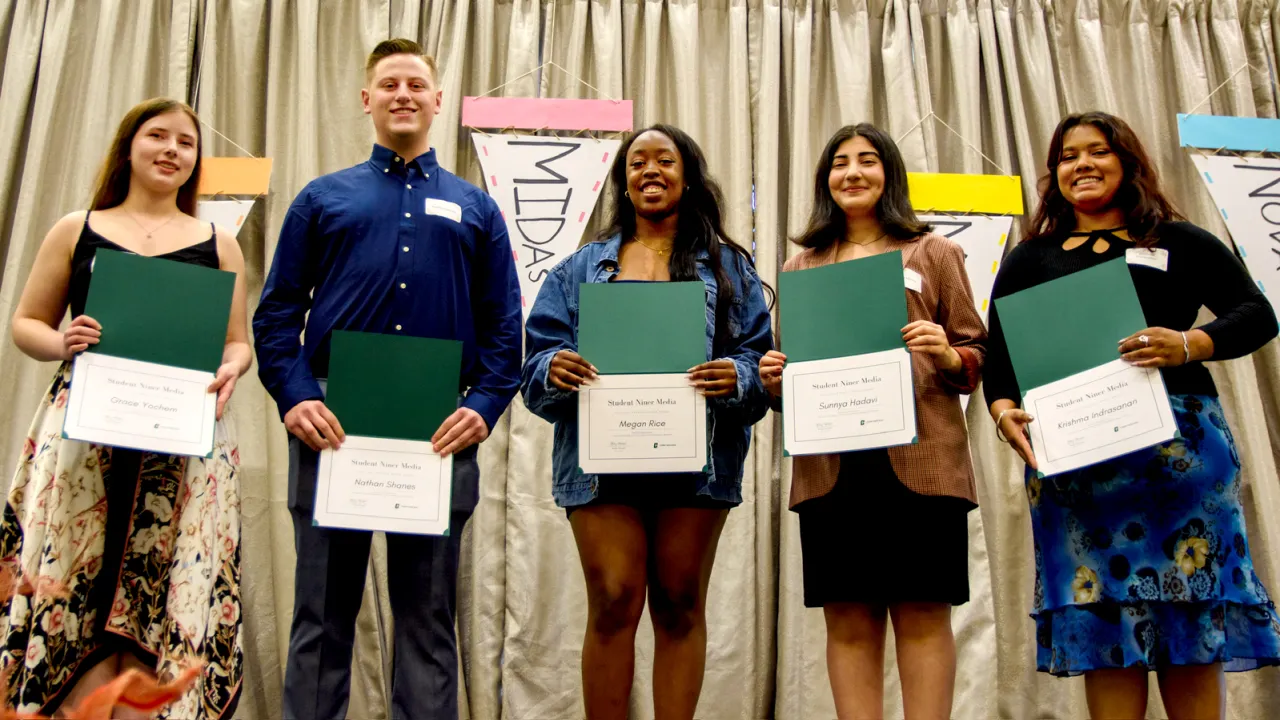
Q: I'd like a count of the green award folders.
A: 5